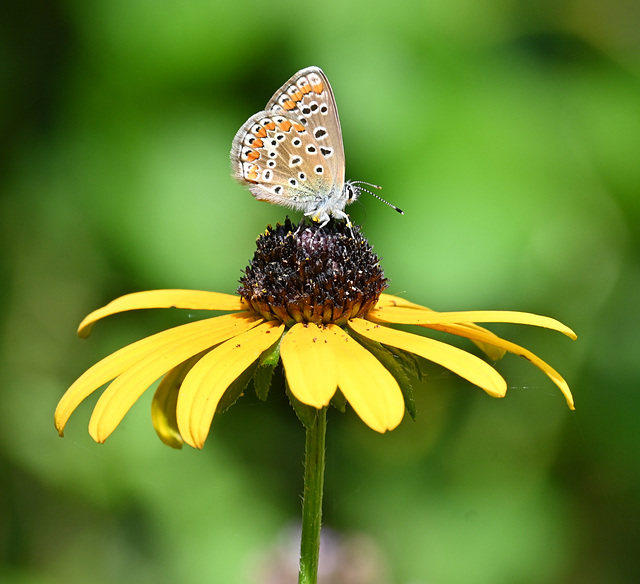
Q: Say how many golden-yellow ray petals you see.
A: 11